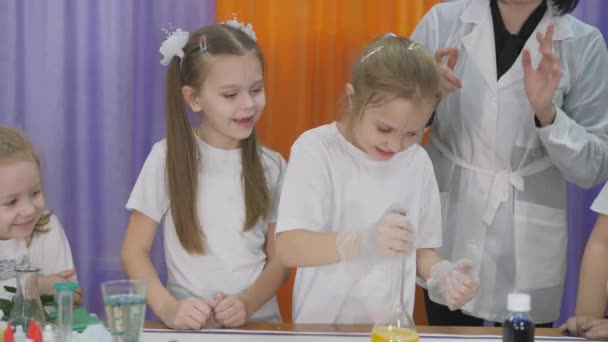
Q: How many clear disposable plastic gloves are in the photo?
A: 2